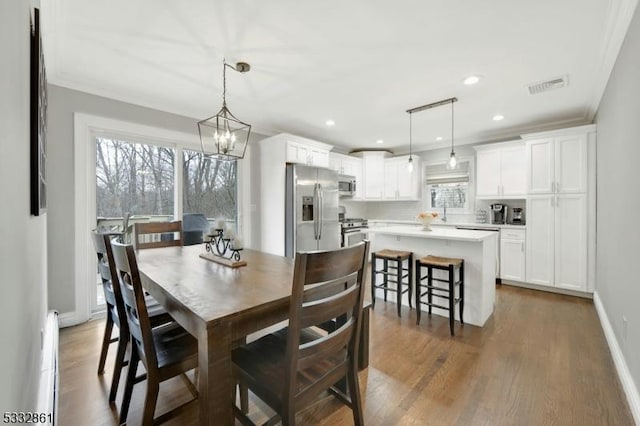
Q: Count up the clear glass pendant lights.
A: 2